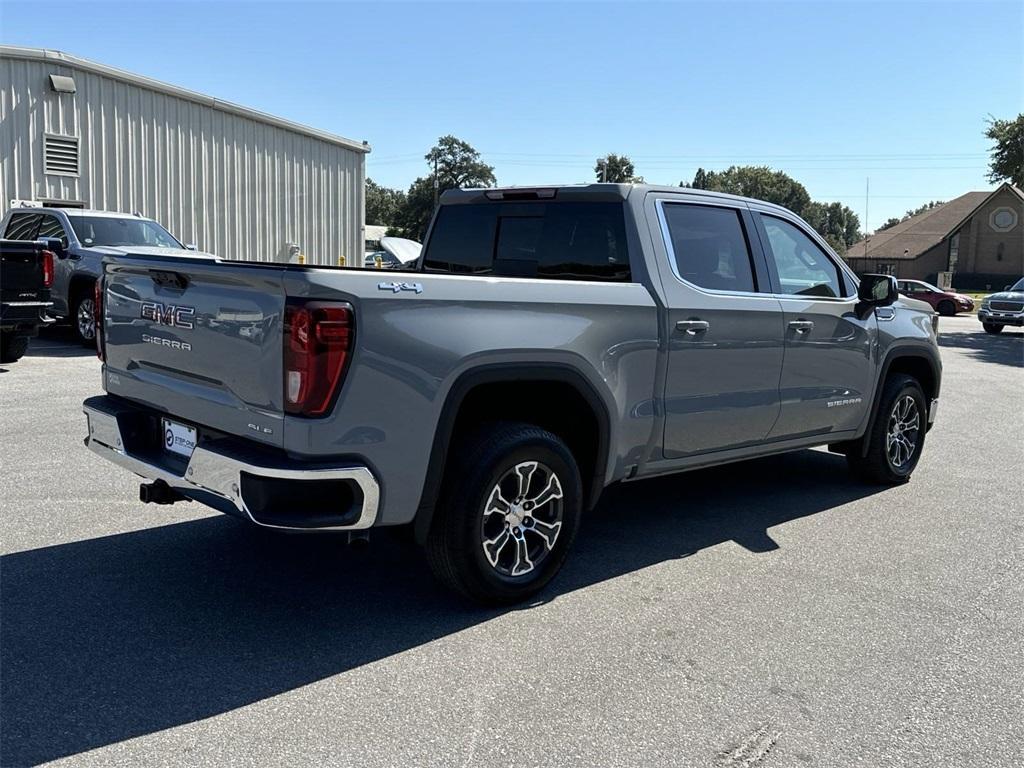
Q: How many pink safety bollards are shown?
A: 0